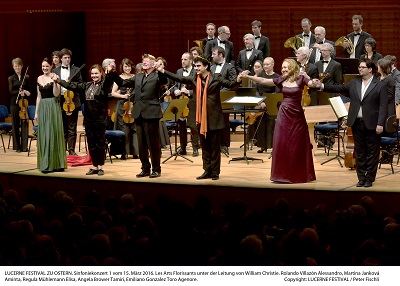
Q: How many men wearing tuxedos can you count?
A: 12